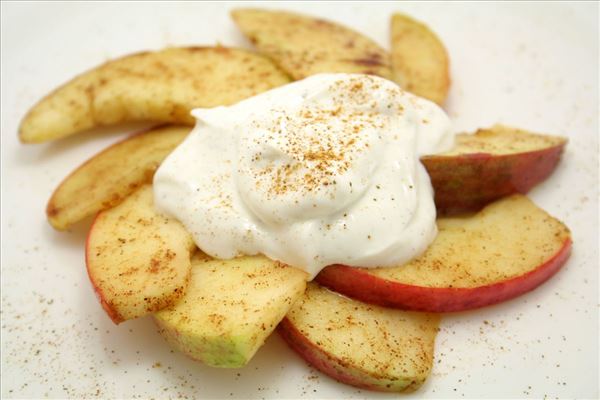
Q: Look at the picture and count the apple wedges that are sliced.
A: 9